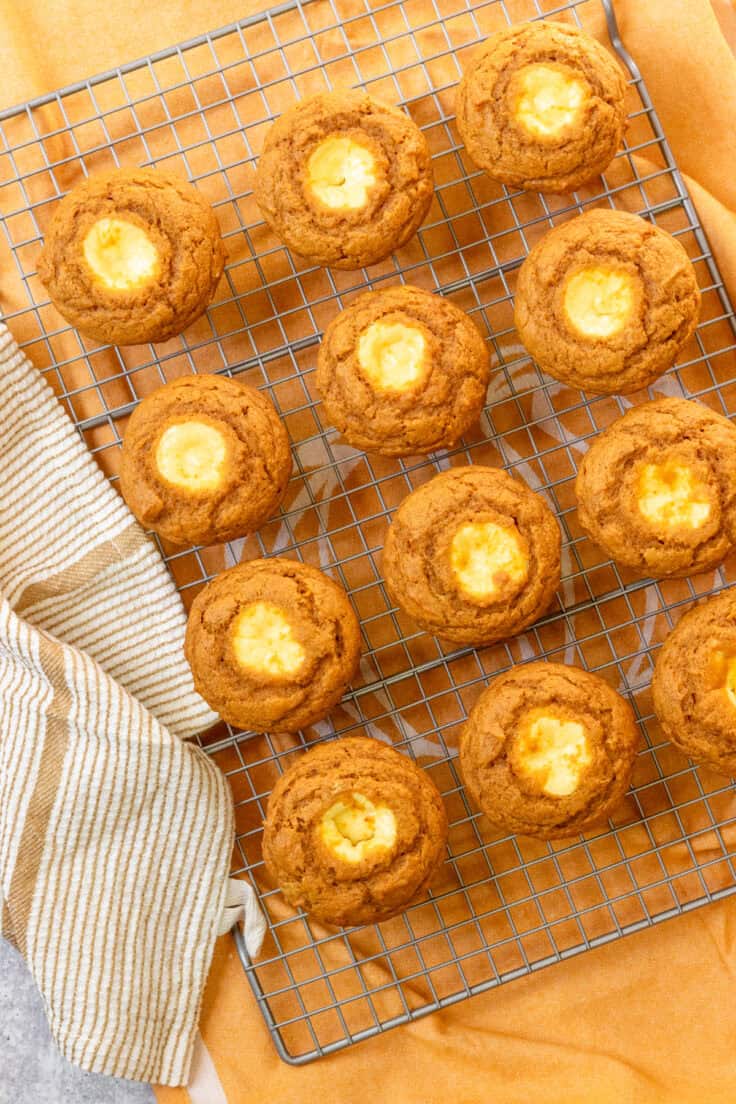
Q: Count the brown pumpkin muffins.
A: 12